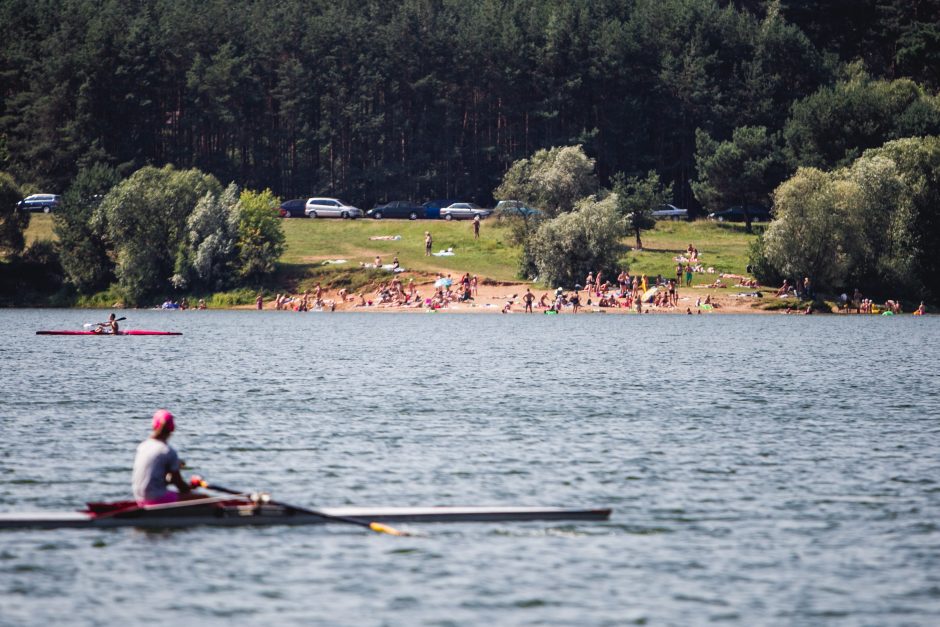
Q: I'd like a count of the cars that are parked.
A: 9